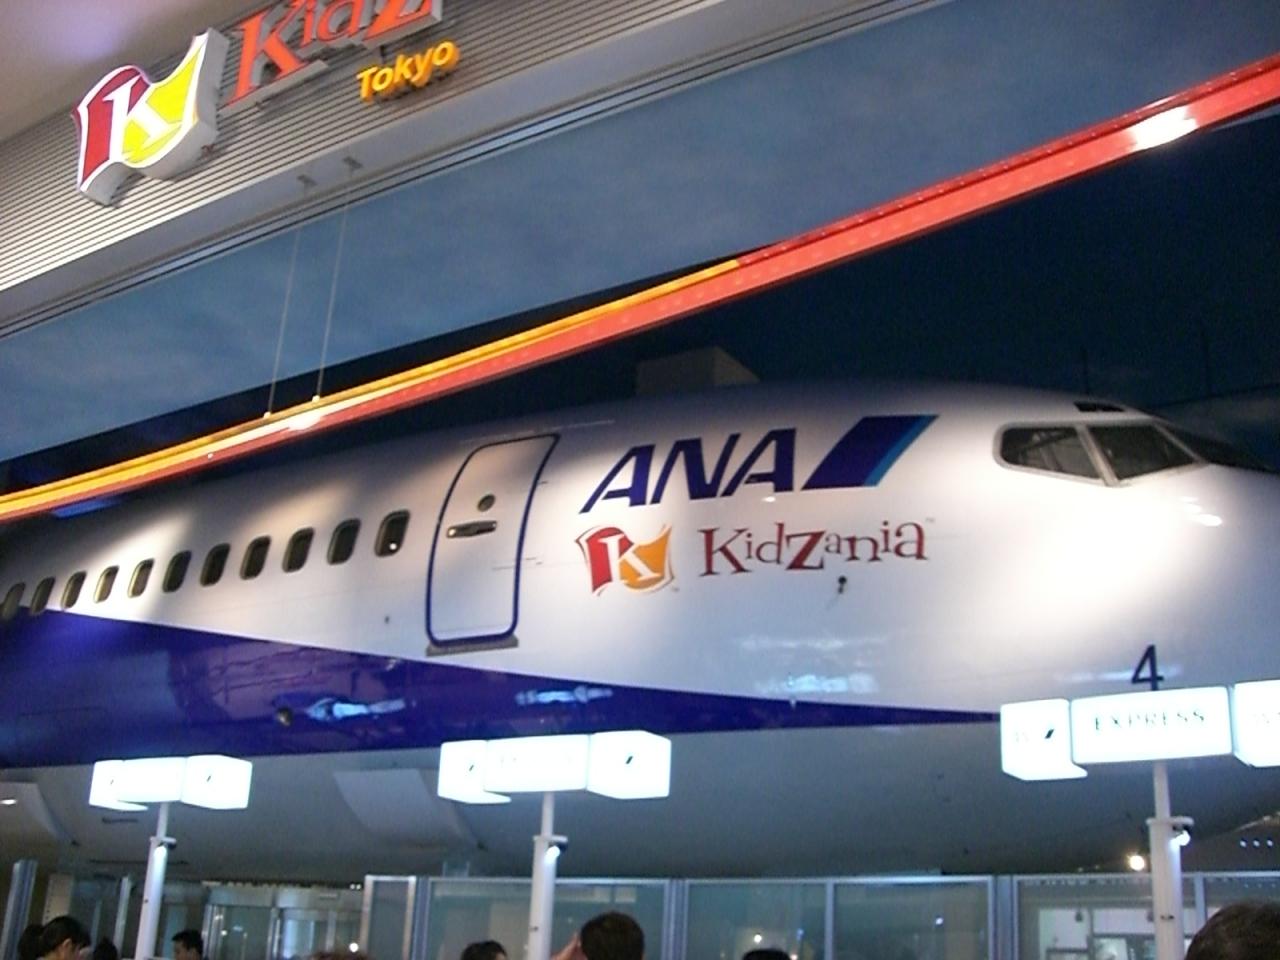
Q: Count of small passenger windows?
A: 11